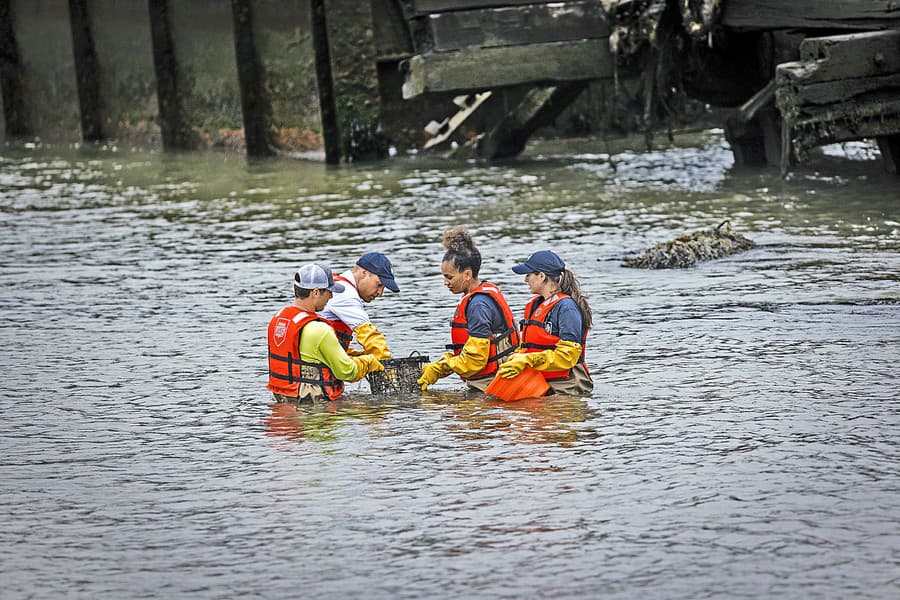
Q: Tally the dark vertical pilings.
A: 5